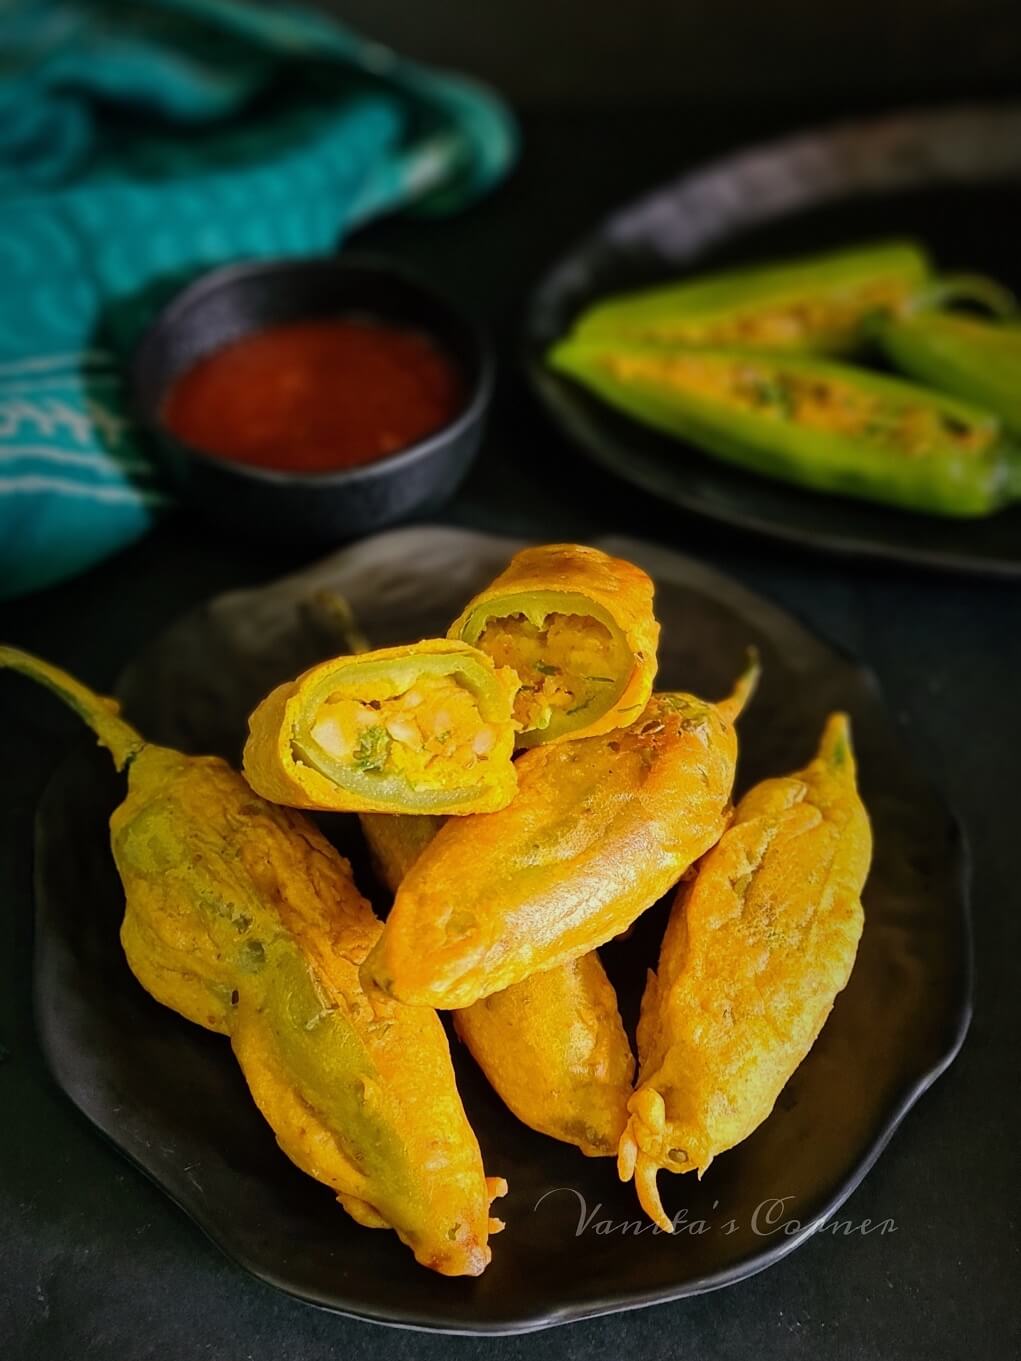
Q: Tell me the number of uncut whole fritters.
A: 4